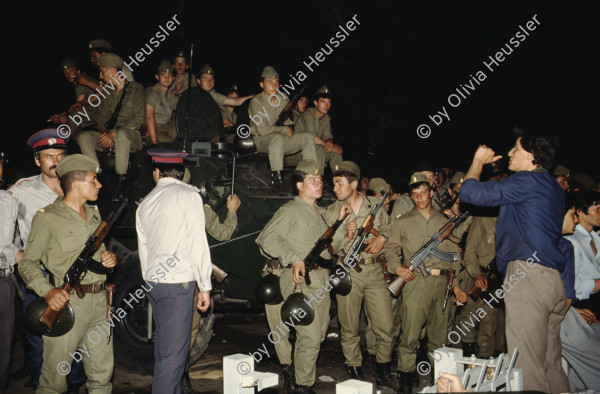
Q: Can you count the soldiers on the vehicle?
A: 10